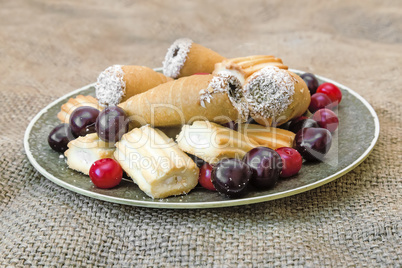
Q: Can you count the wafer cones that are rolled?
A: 4